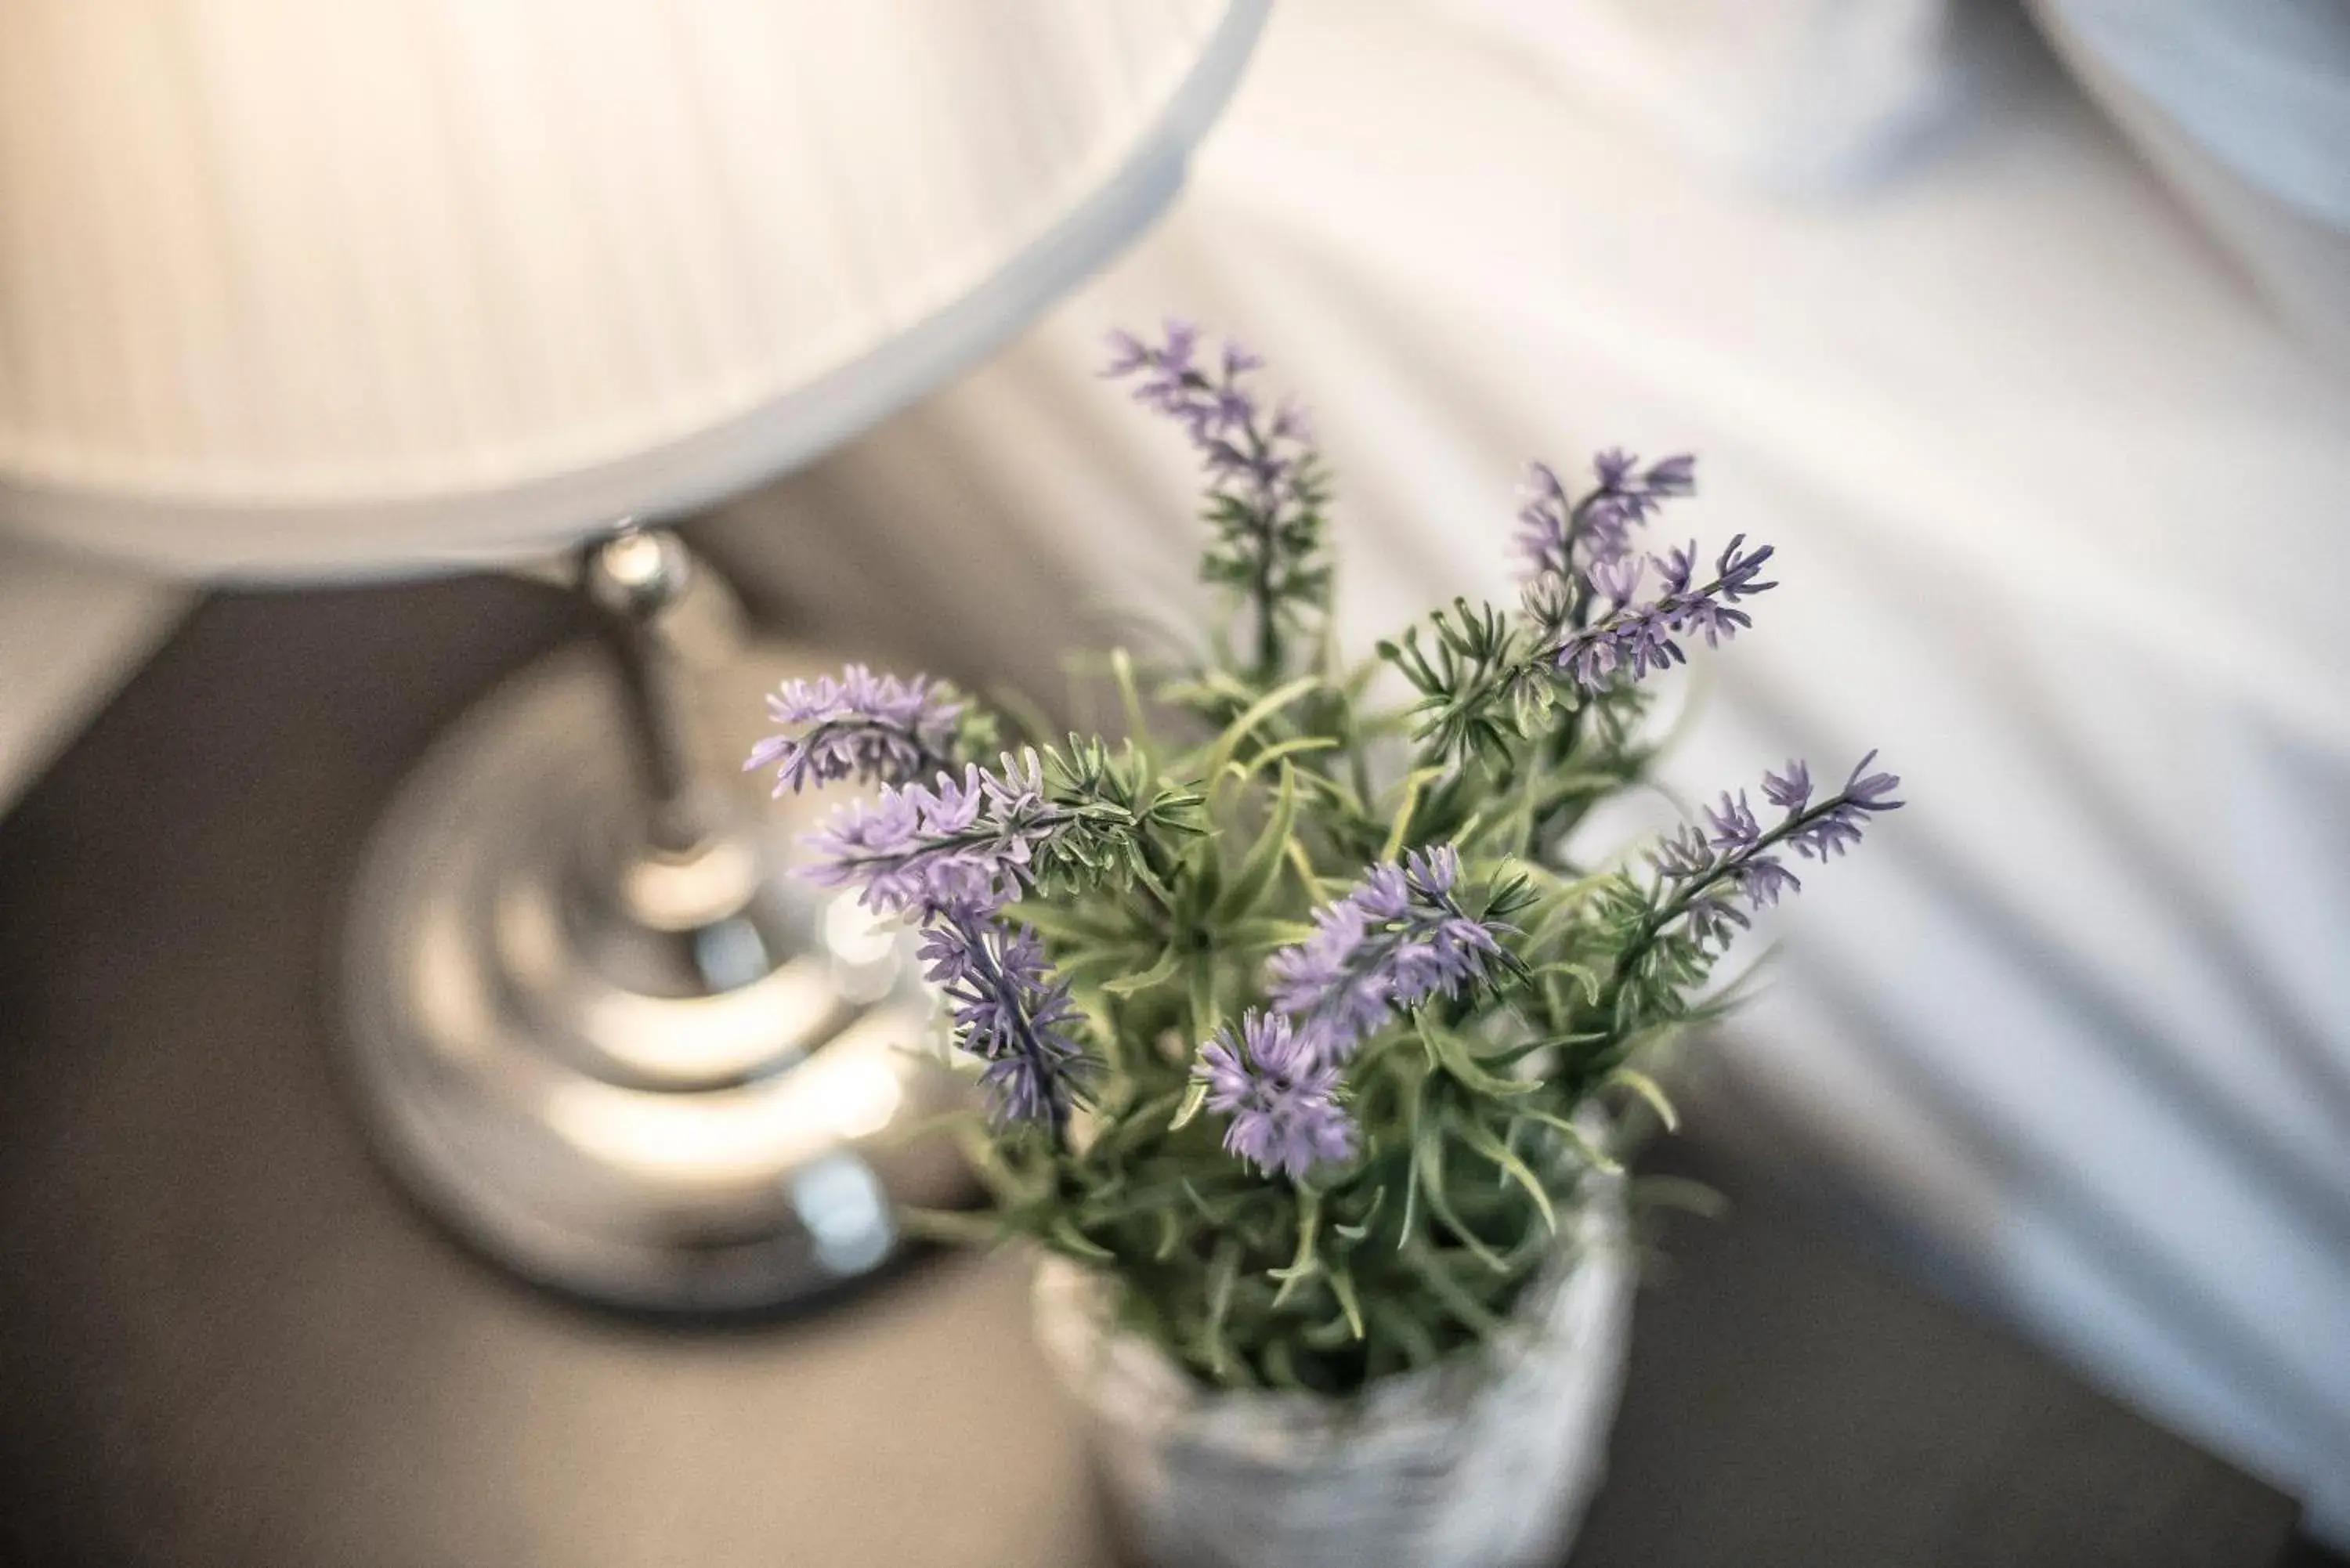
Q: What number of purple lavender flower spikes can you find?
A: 9